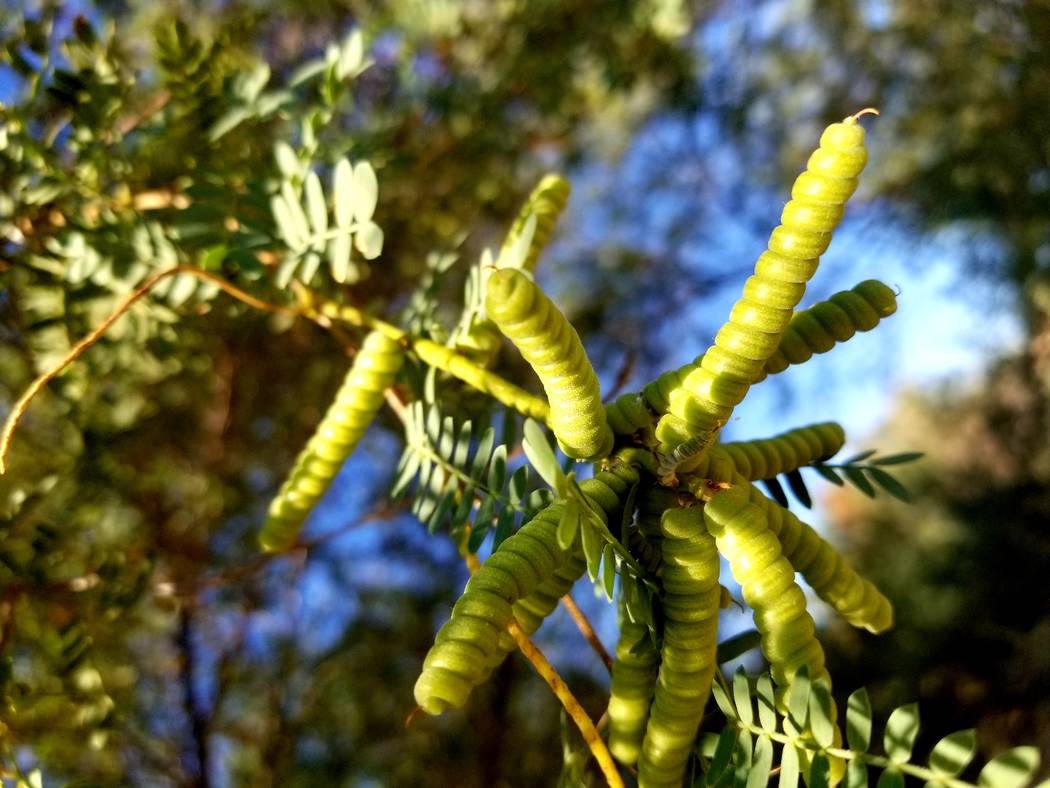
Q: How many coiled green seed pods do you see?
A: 12